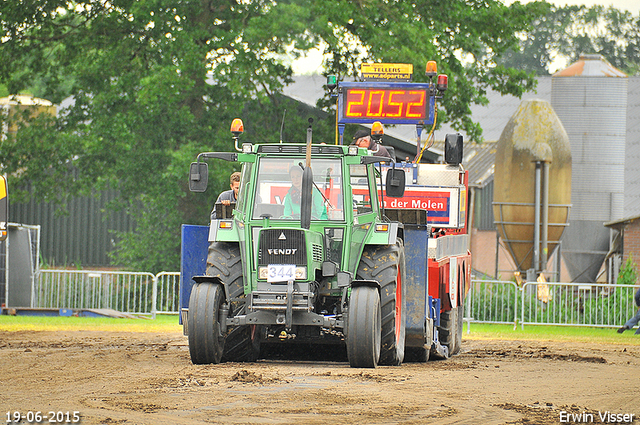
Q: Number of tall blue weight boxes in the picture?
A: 2